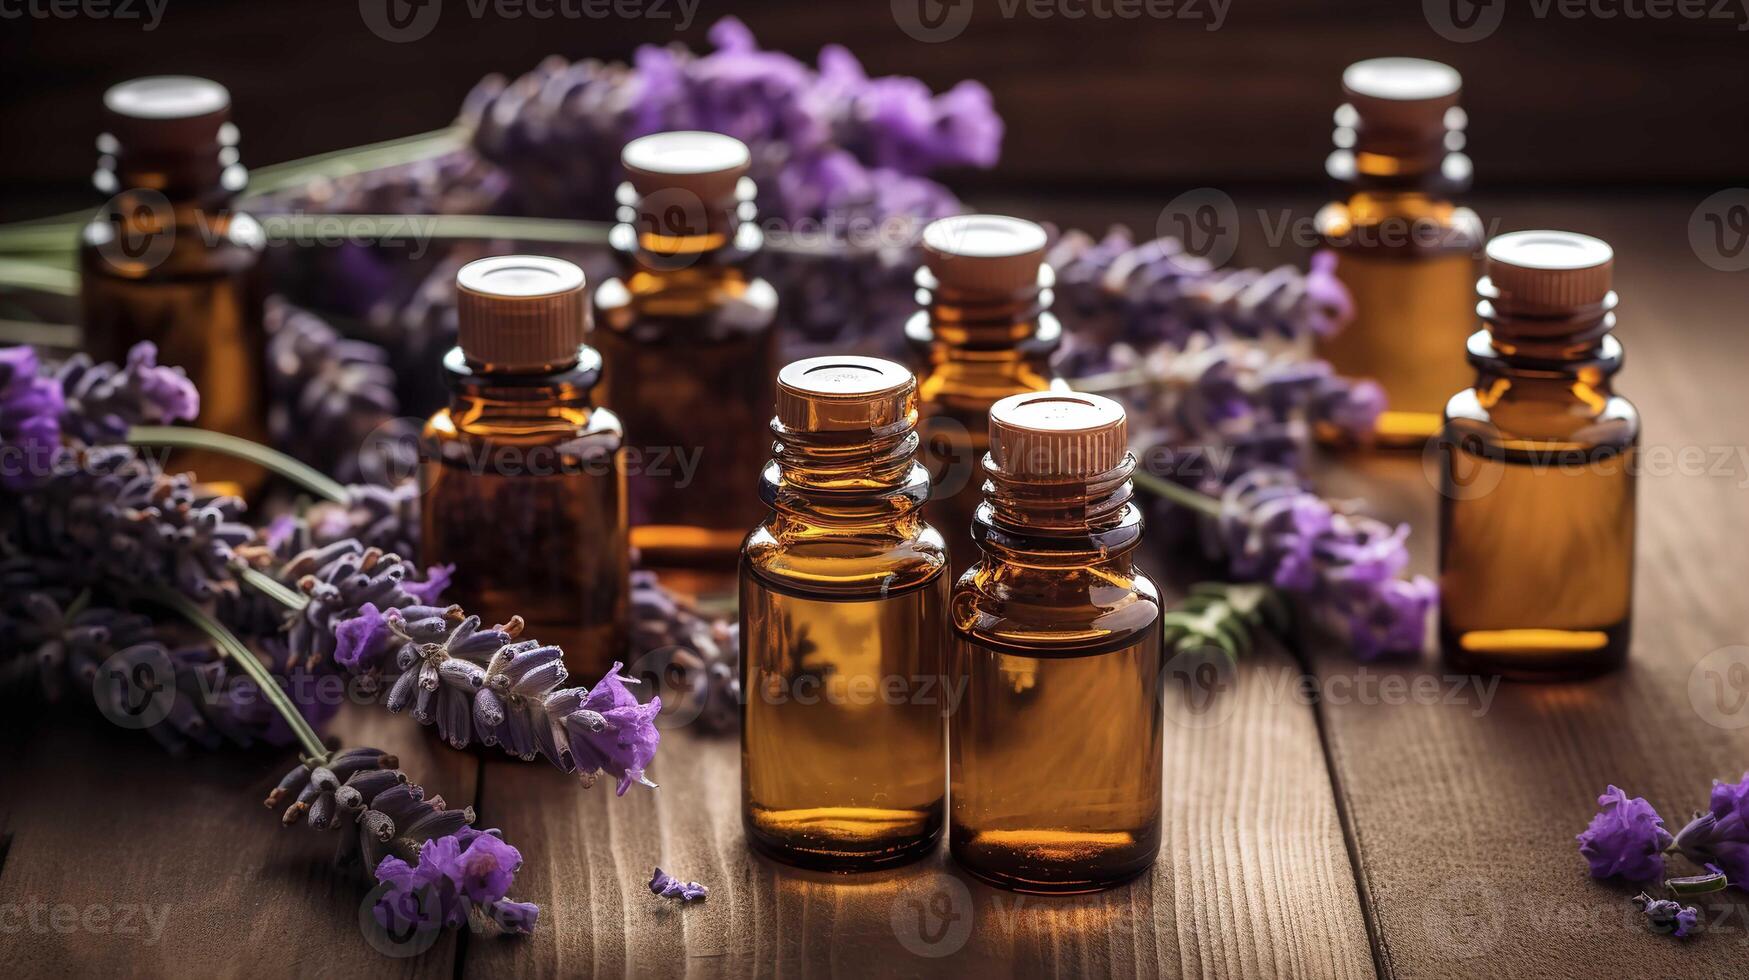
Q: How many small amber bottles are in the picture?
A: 8